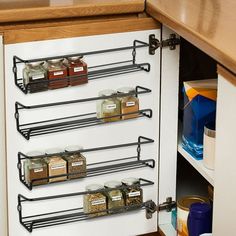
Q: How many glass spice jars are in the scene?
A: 11